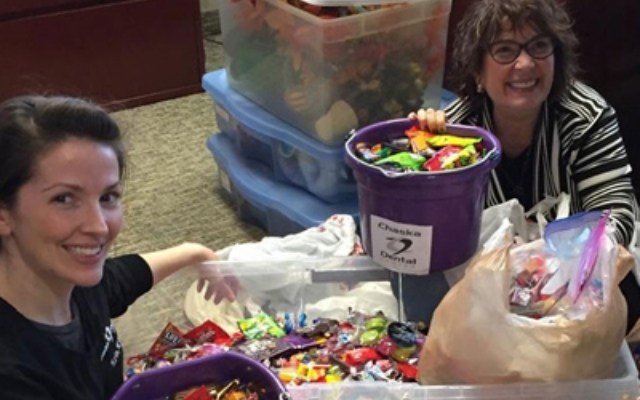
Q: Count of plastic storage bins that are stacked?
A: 3